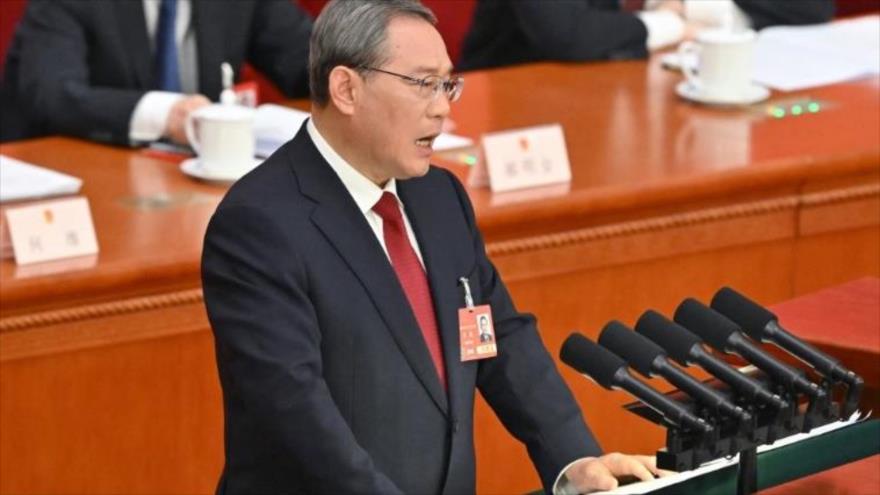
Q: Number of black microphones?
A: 5